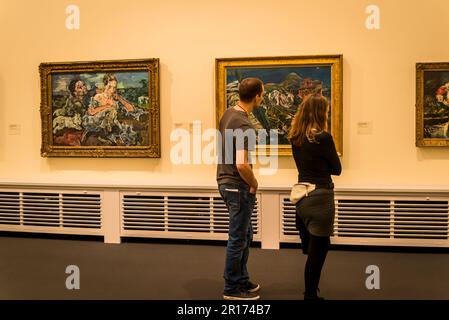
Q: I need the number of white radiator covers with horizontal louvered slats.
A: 3